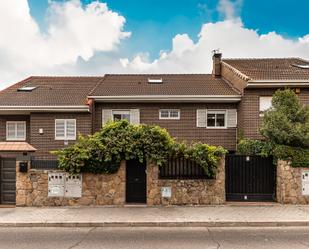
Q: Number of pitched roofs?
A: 3